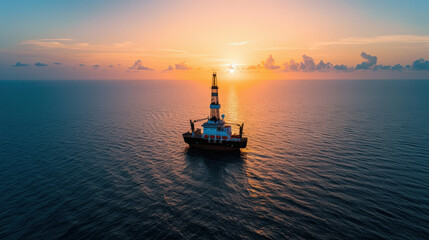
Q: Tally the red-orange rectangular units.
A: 4